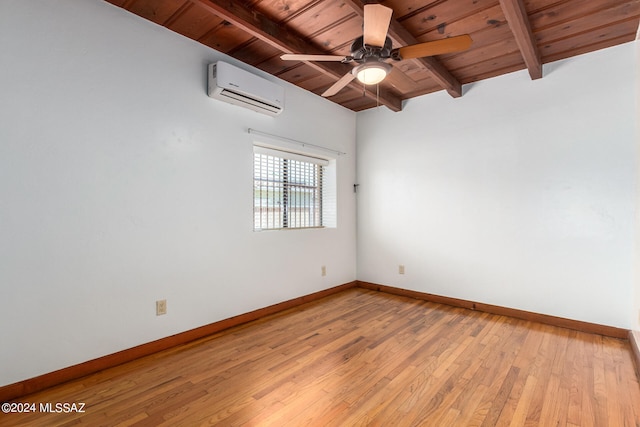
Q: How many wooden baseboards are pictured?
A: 3